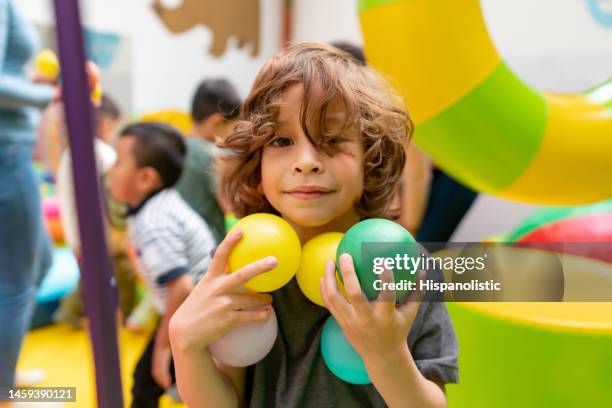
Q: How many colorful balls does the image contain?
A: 5